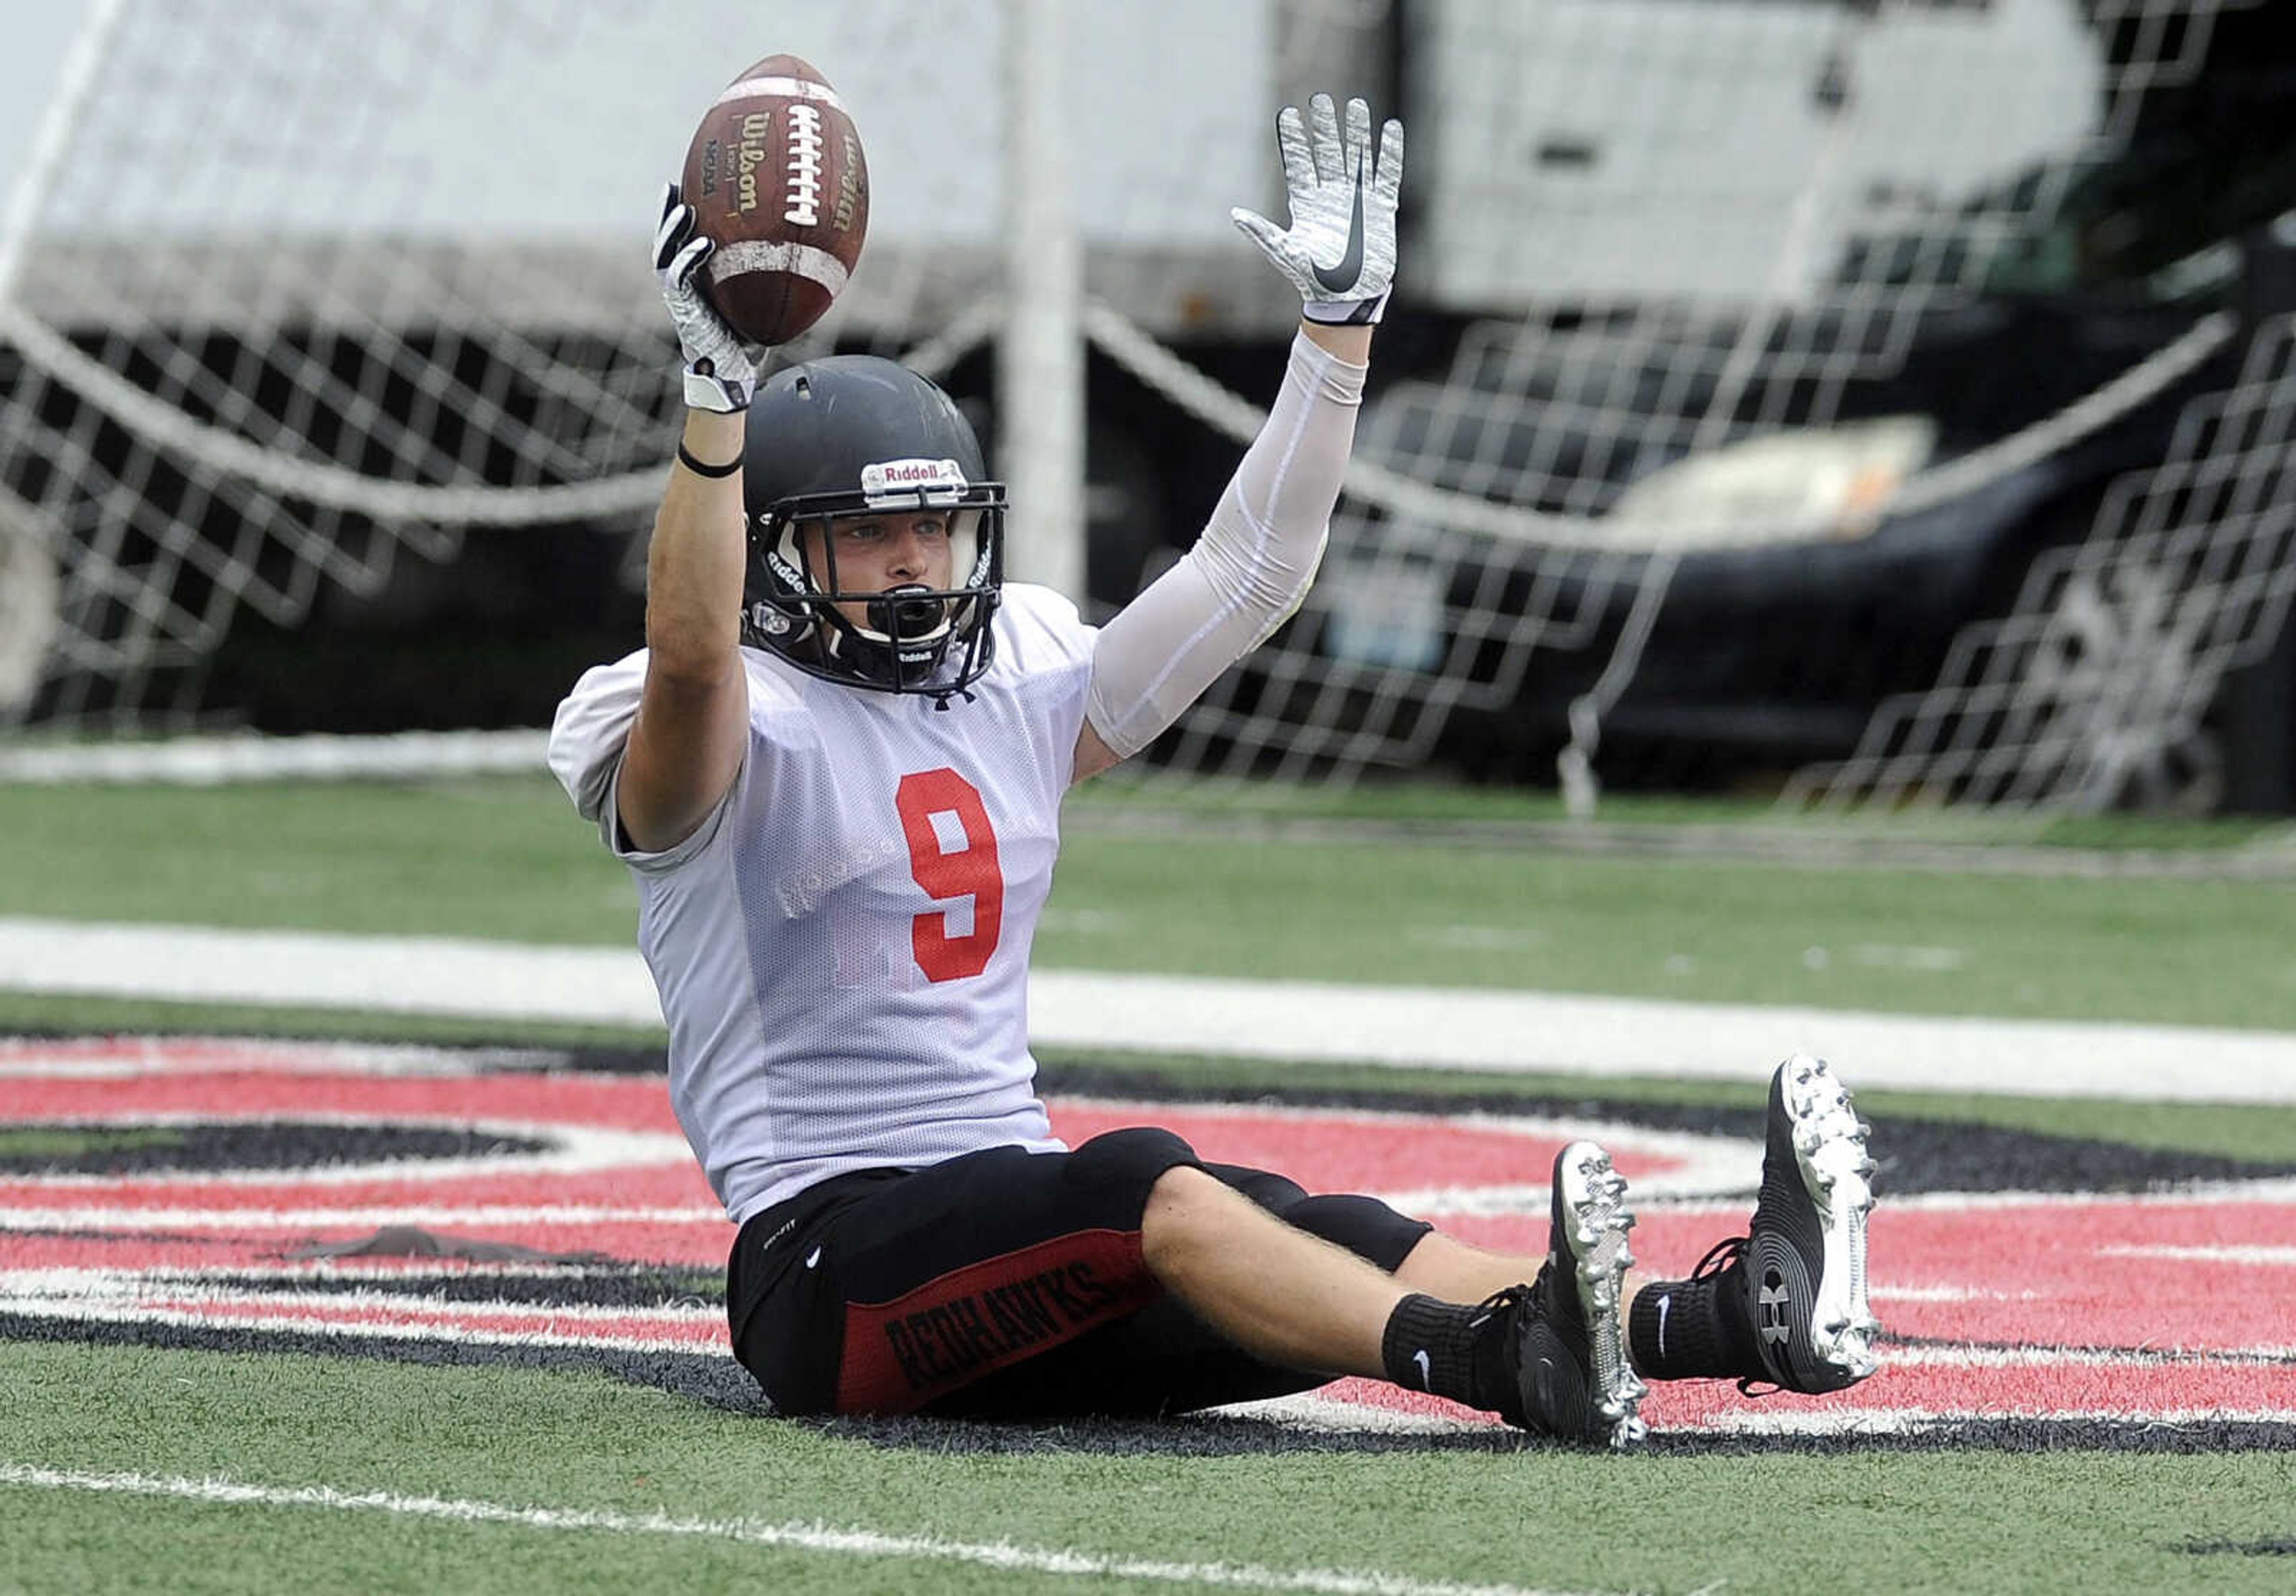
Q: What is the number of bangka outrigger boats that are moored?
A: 0